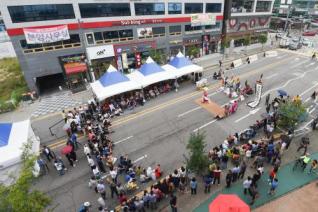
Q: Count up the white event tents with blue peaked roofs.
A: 4